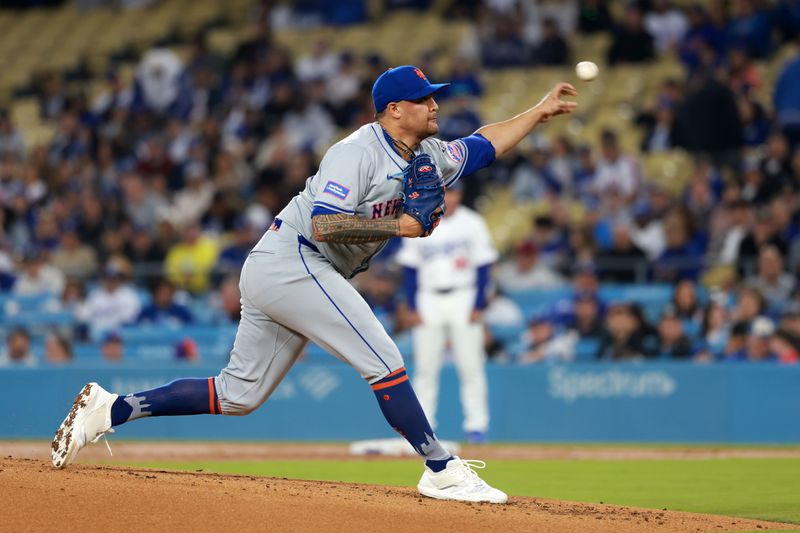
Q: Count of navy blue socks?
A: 2